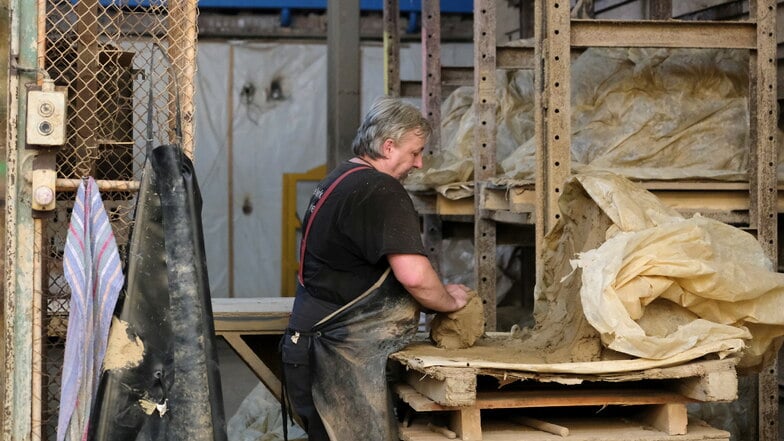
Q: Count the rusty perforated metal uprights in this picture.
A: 5